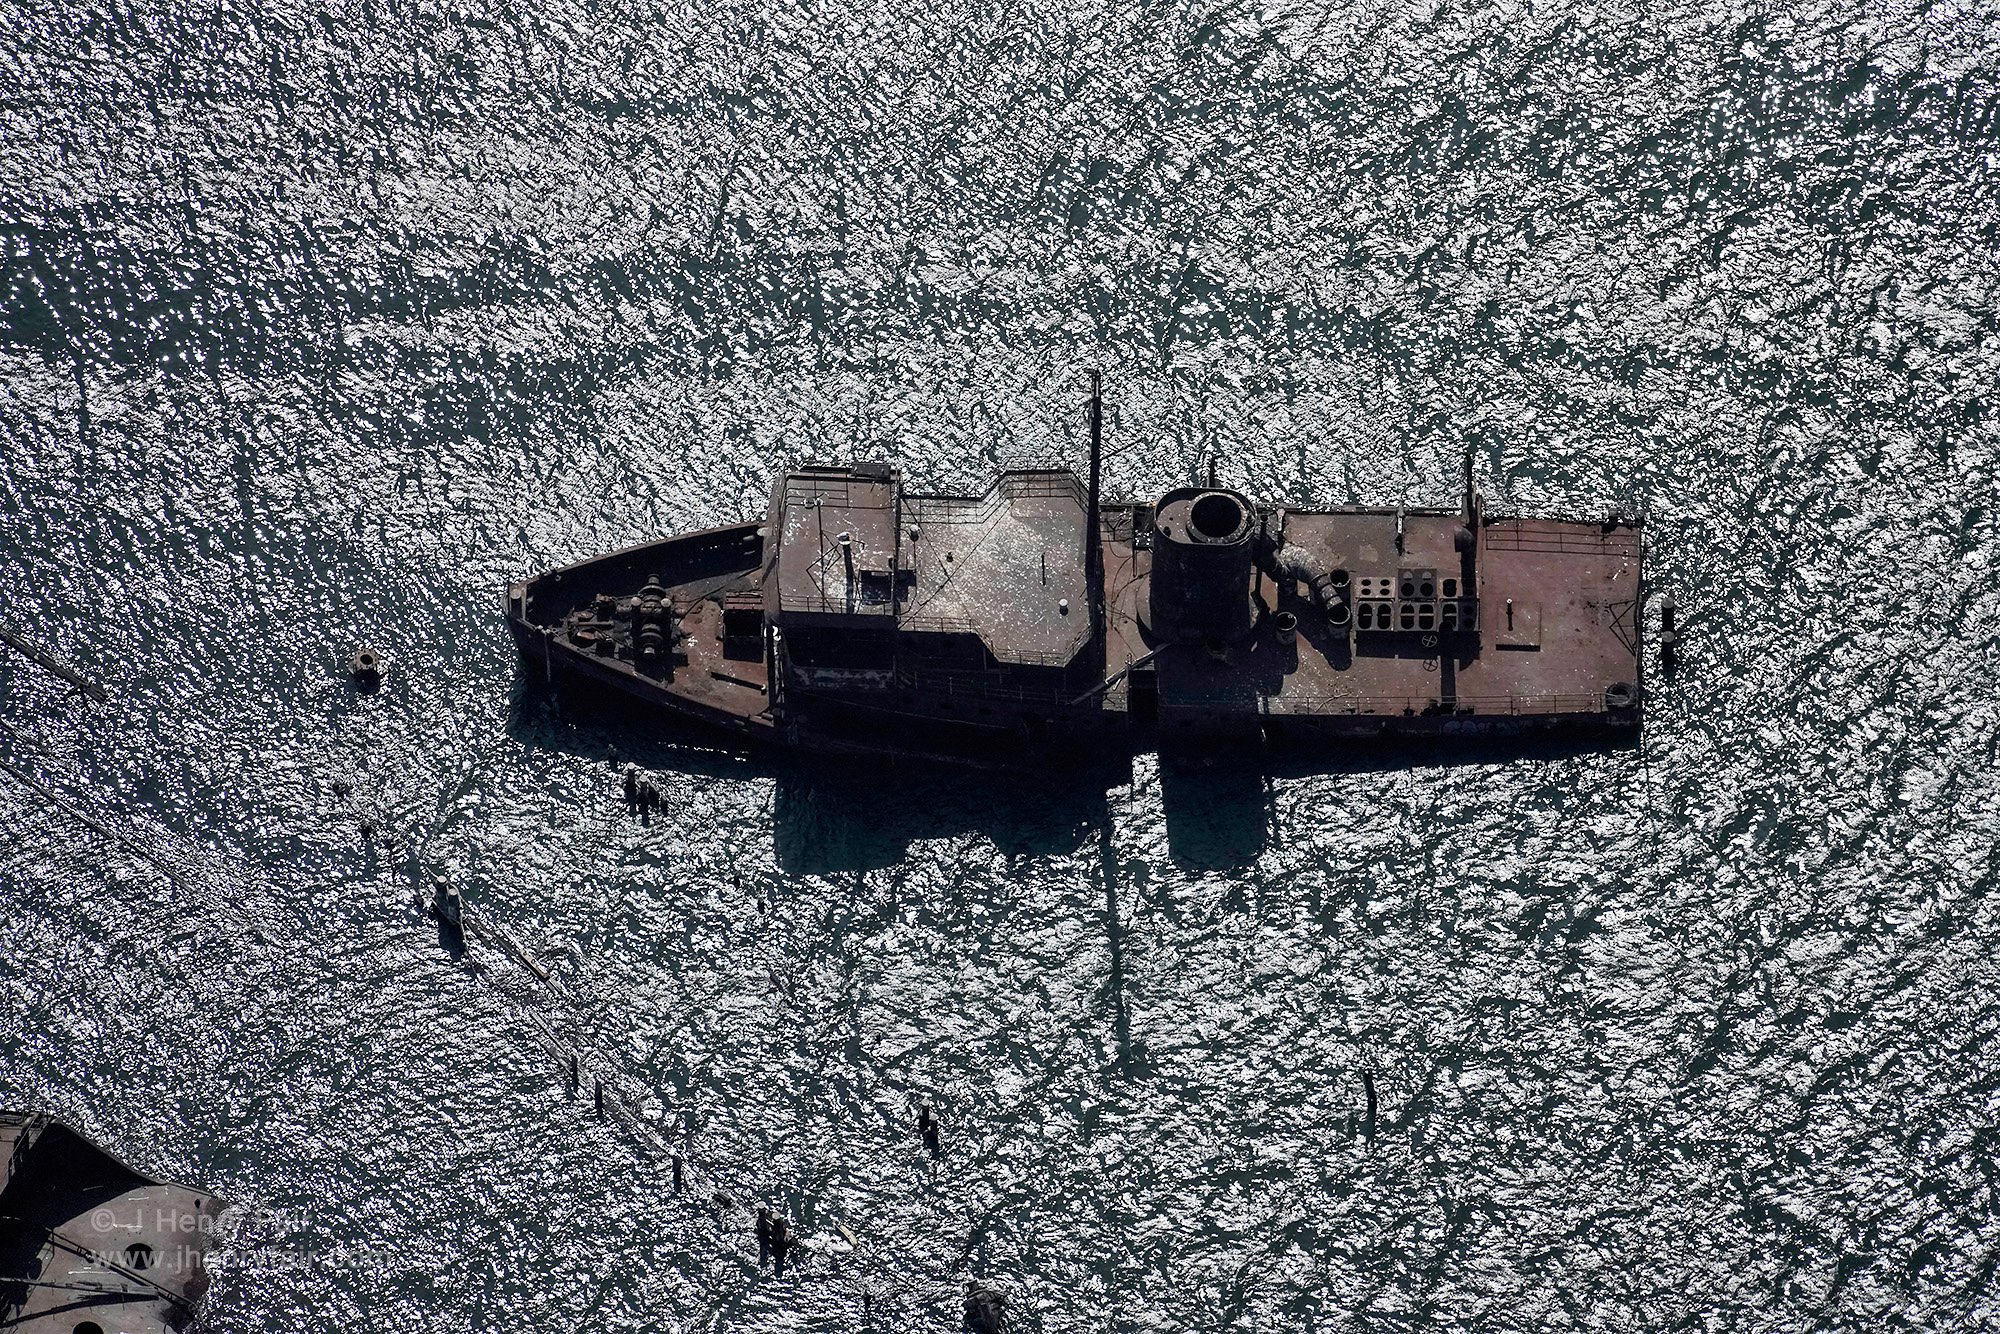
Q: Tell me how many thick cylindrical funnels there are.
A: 1